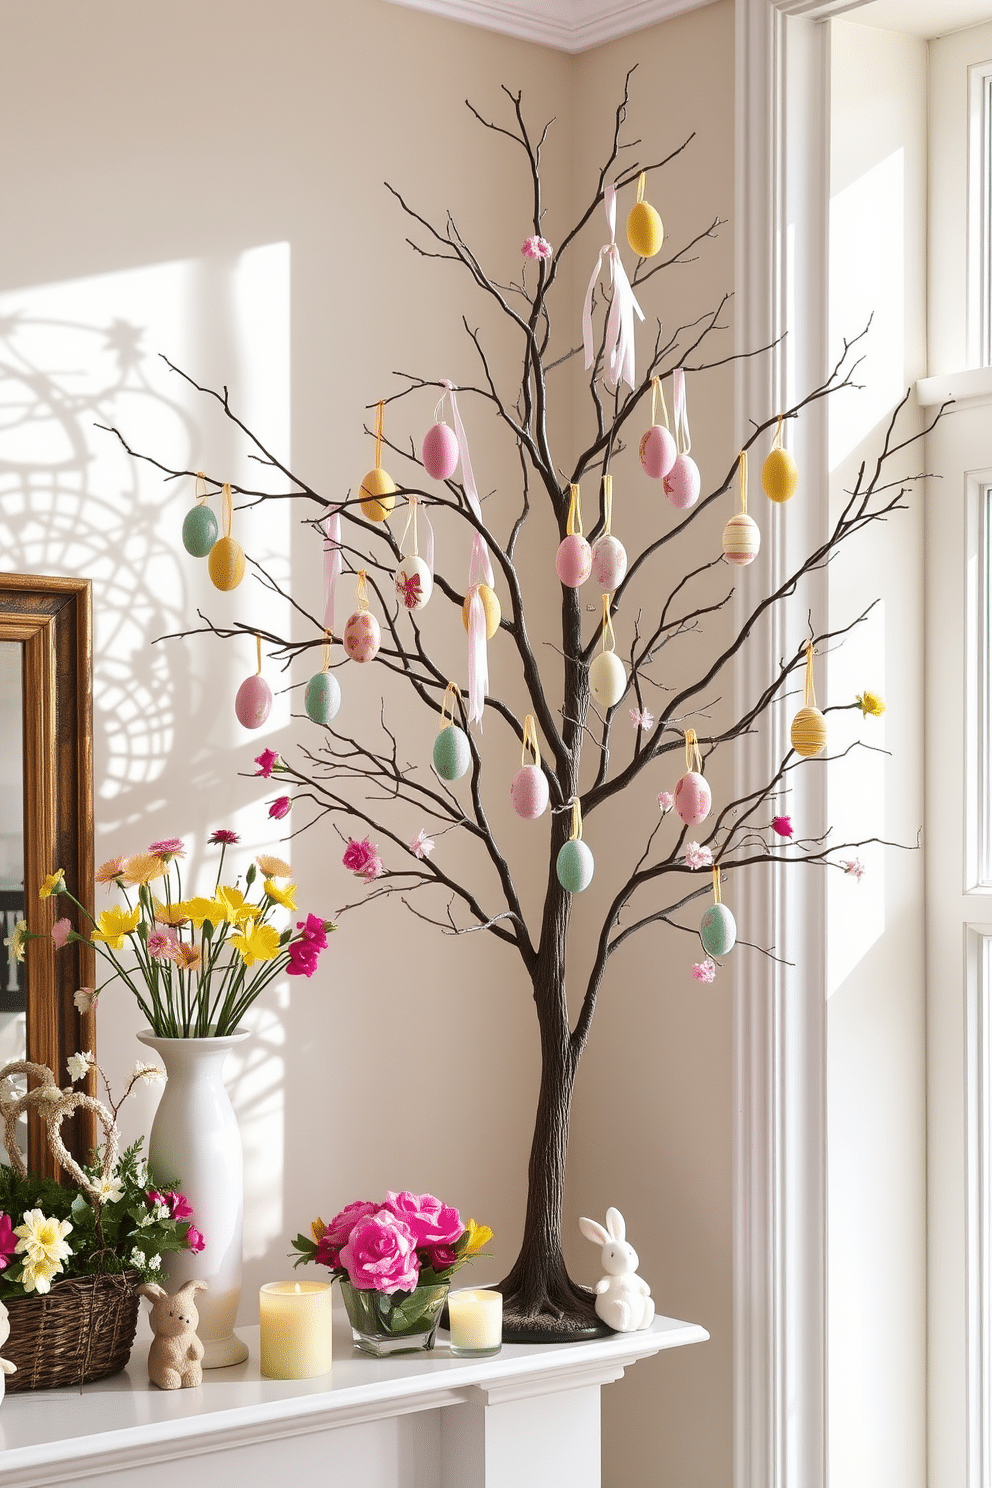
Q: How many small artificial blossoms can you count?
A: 12